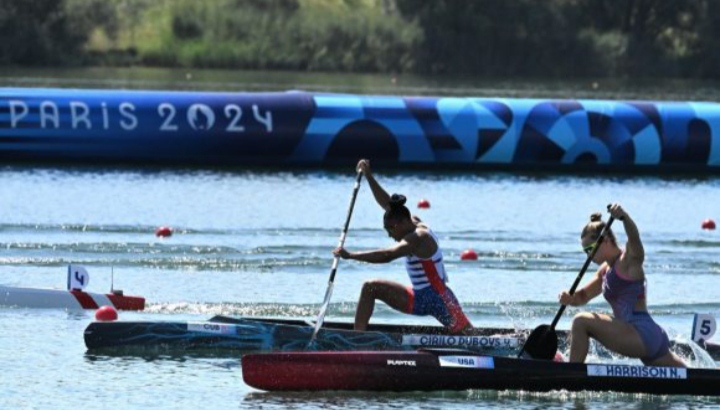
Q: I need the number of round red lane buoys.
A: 5